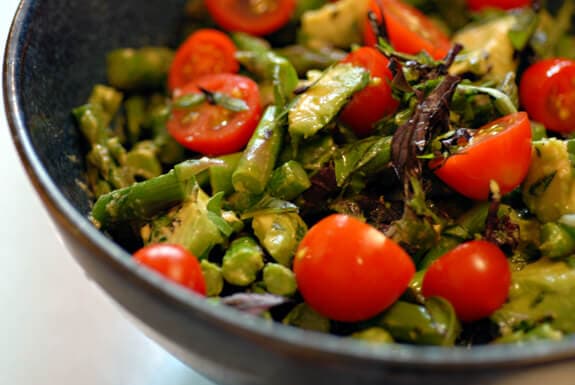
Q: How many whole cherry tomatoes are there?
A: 3